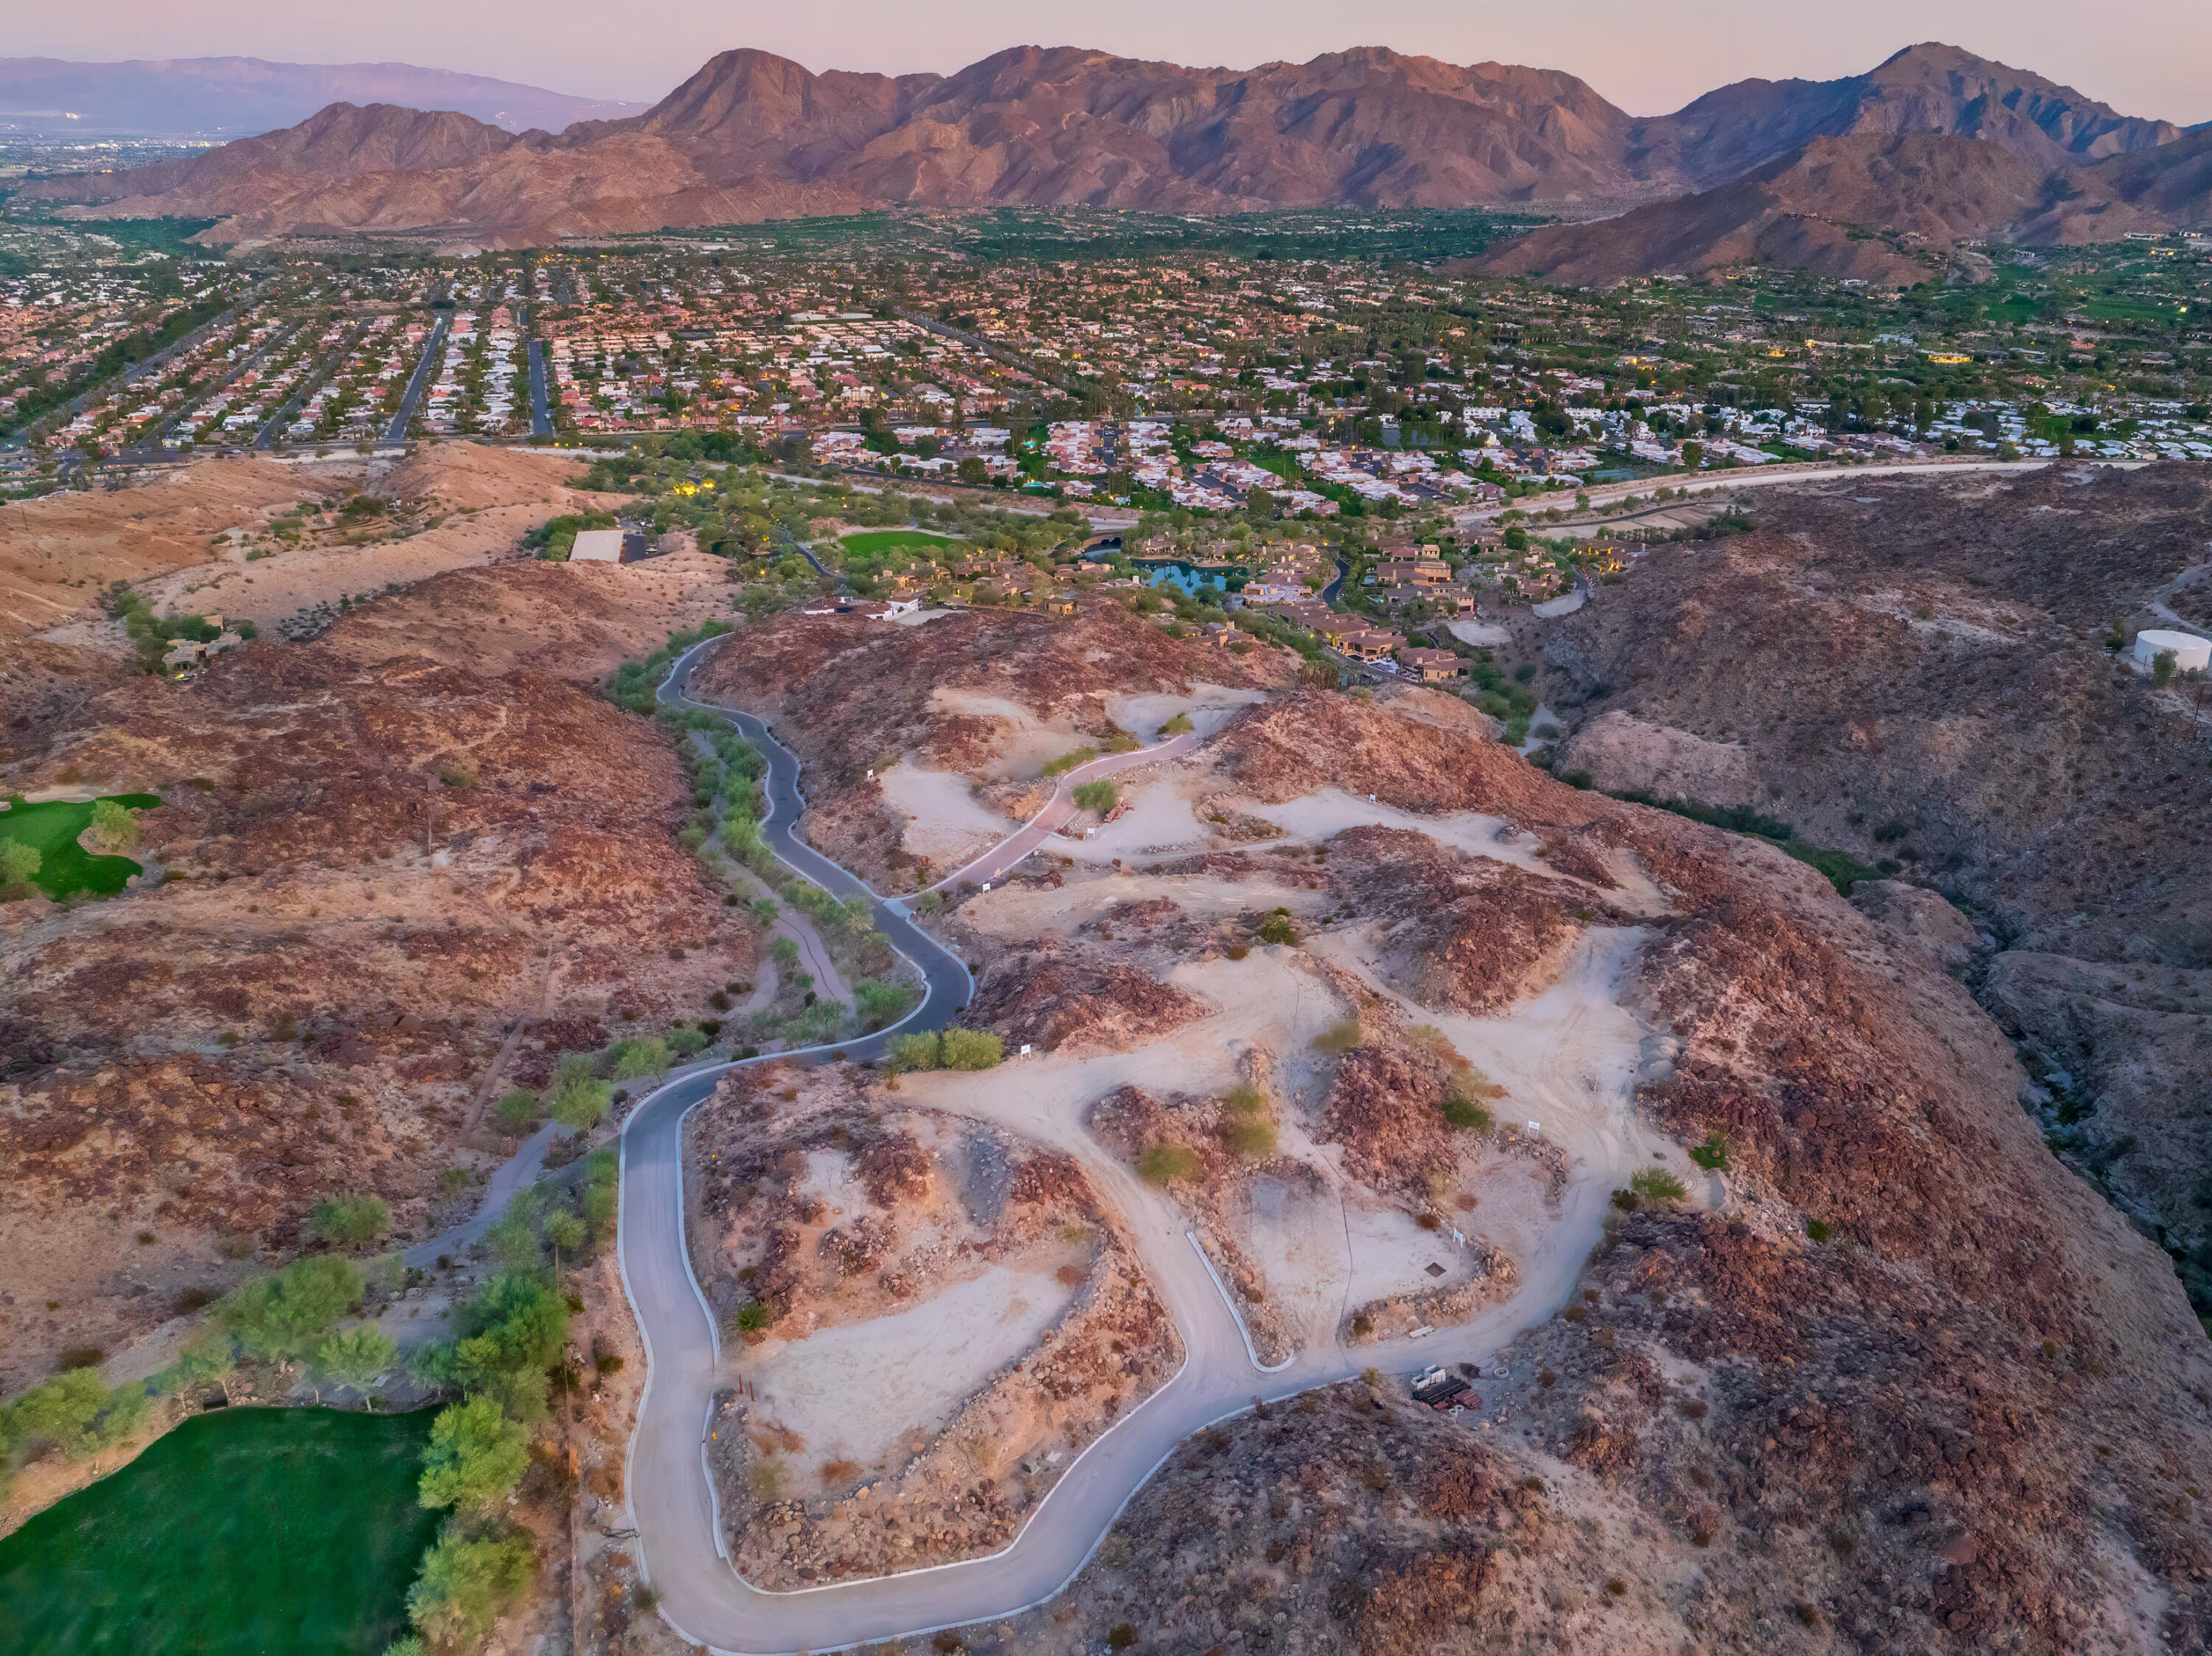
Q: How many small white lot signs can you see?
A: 7